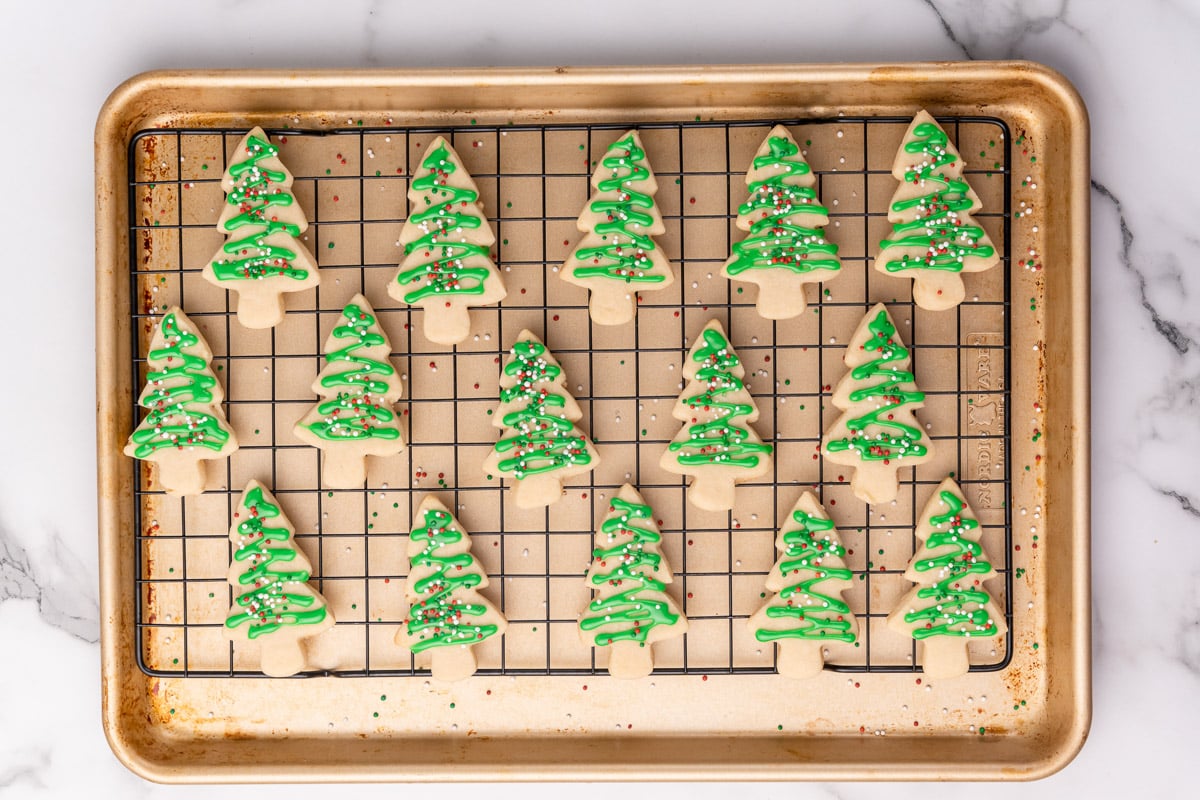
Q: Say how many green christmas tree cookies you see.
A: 15